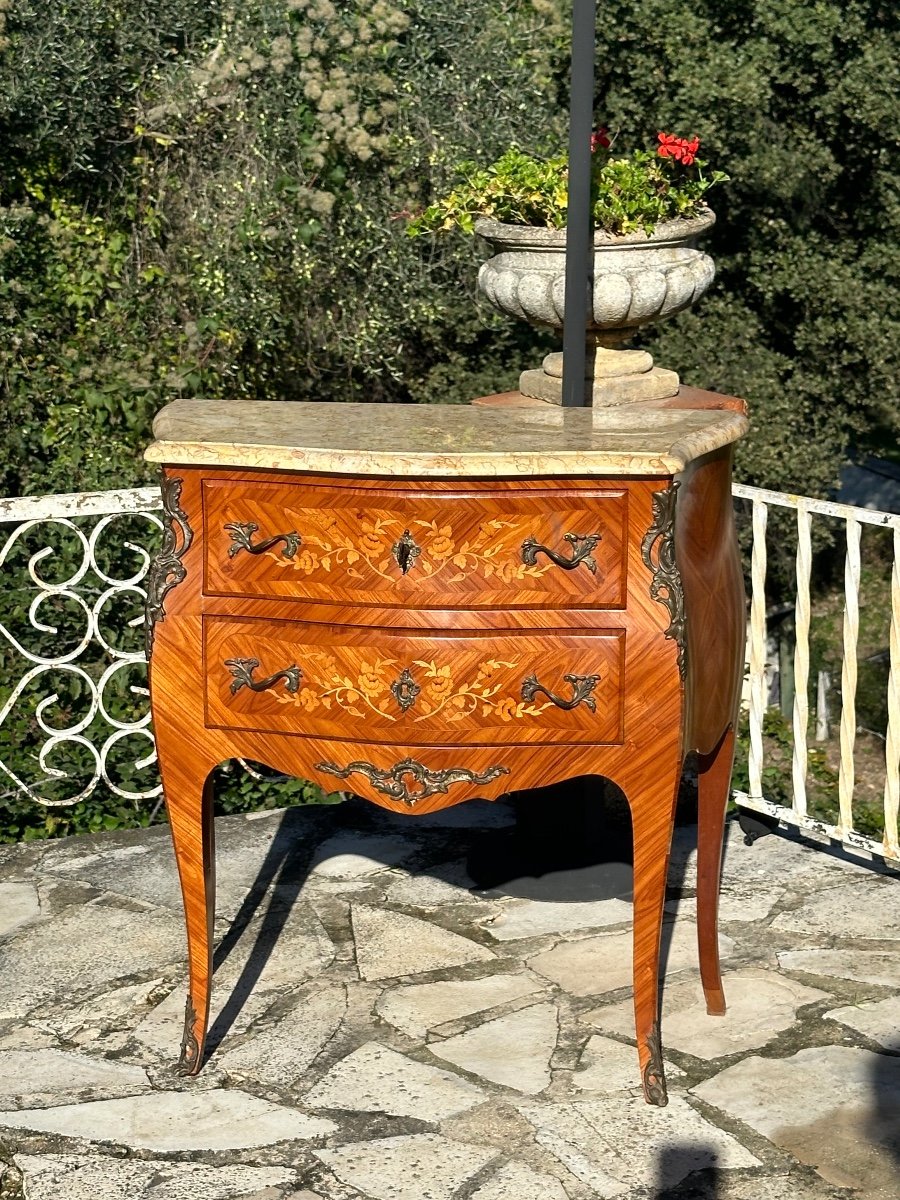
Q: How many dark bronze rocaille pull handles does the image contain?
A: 4